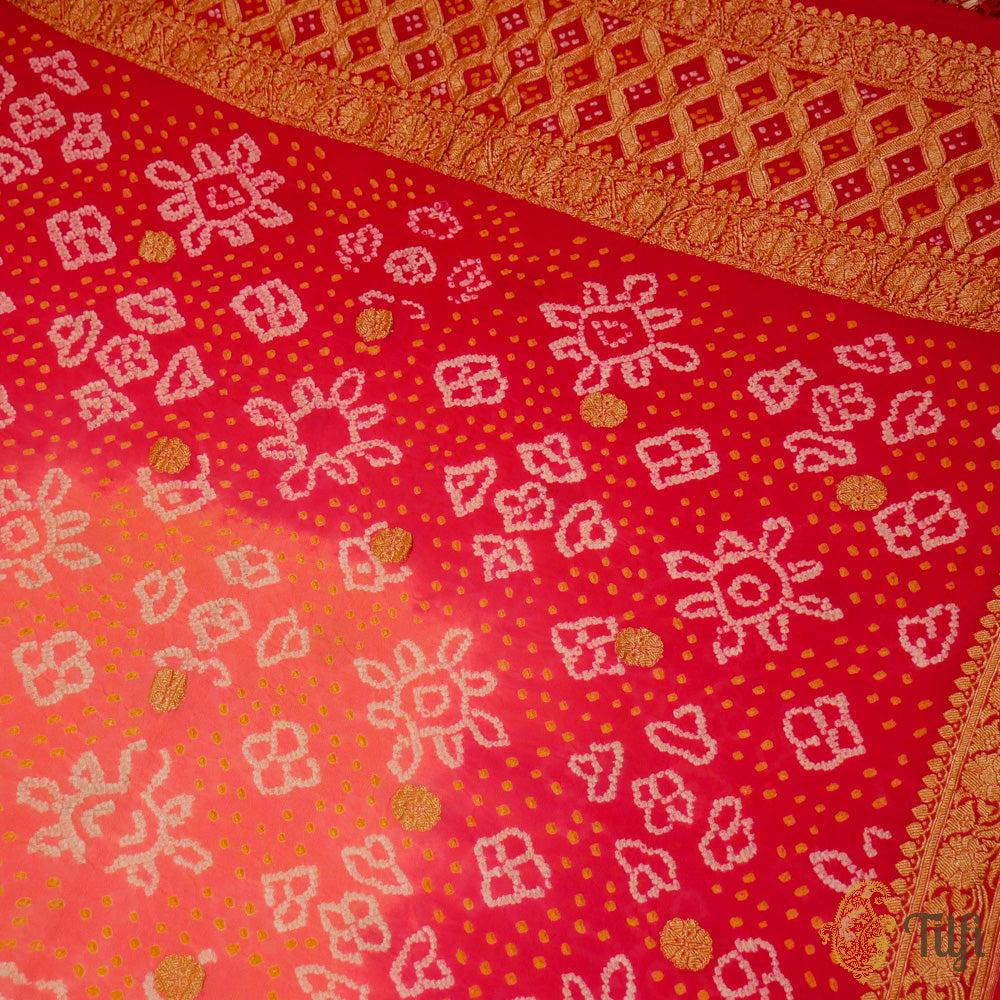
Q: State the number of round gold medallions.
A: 11